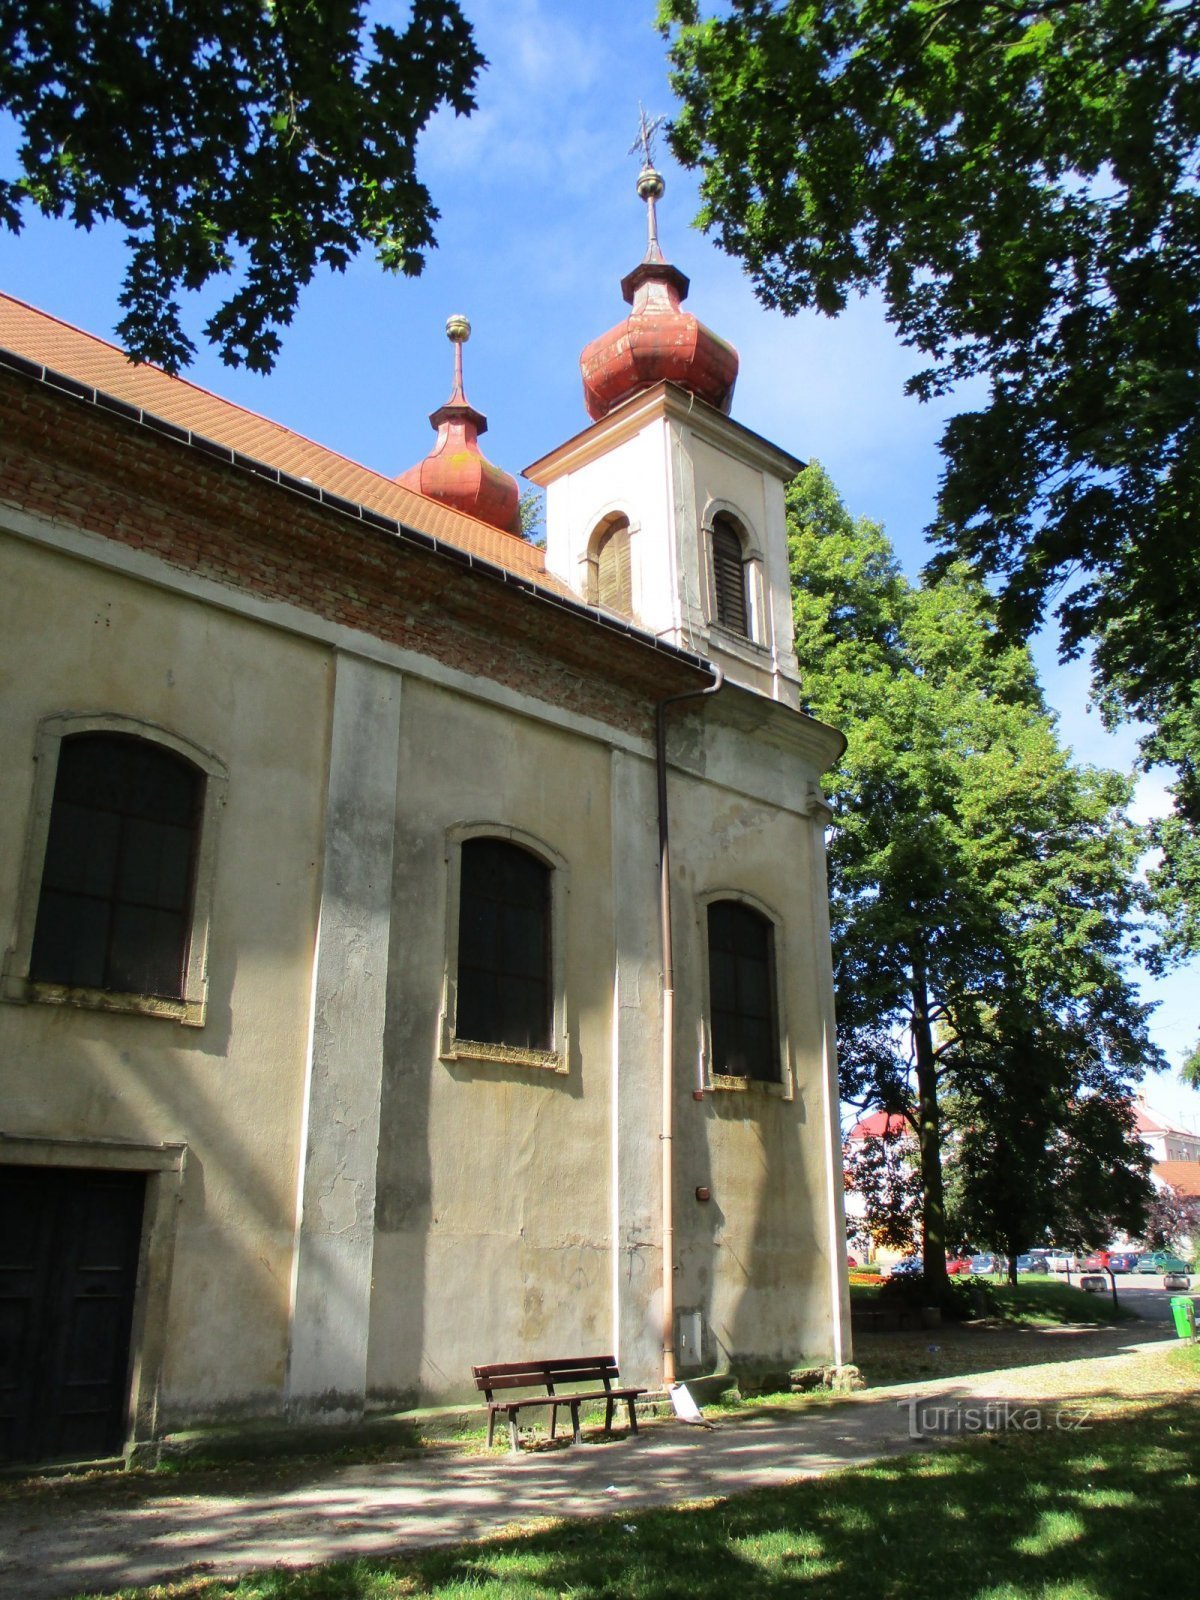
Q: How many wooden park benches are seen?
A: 1